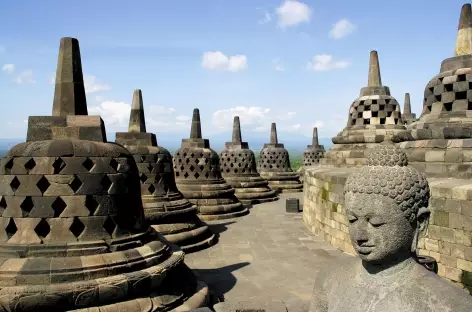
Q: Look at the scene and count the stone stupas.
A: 9